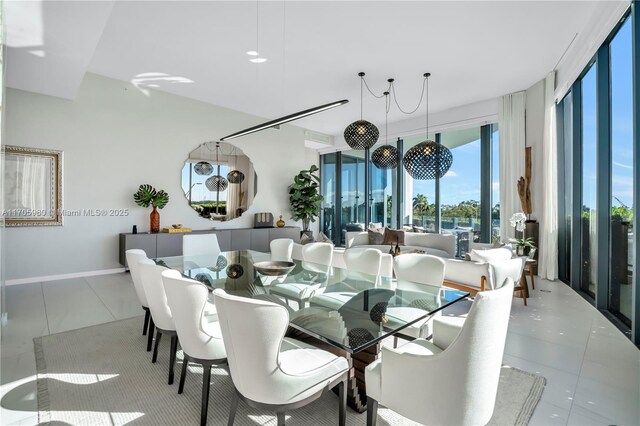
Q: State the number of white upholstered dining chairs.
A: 10